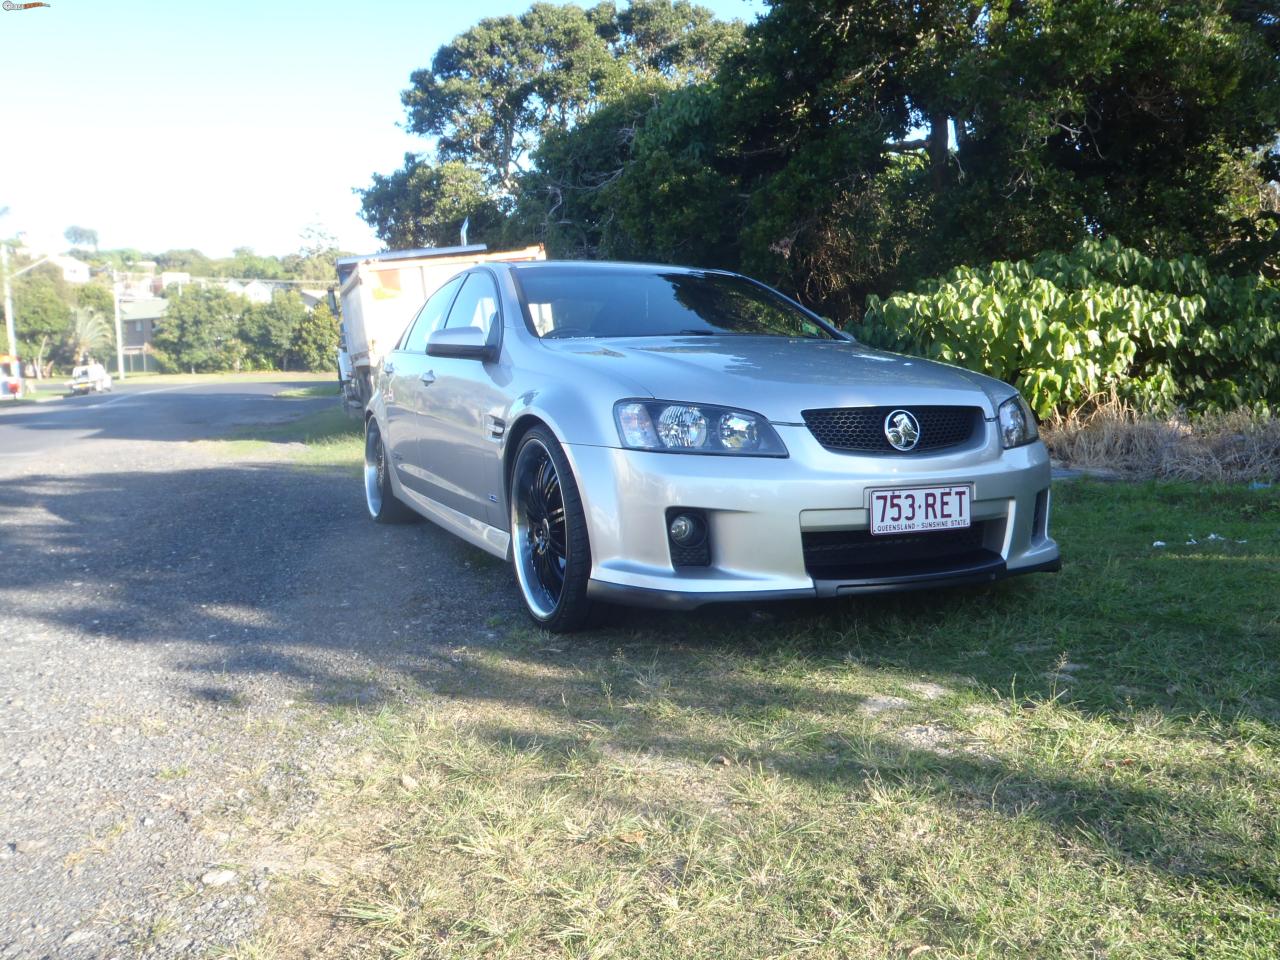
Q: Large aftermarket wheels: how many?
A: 2